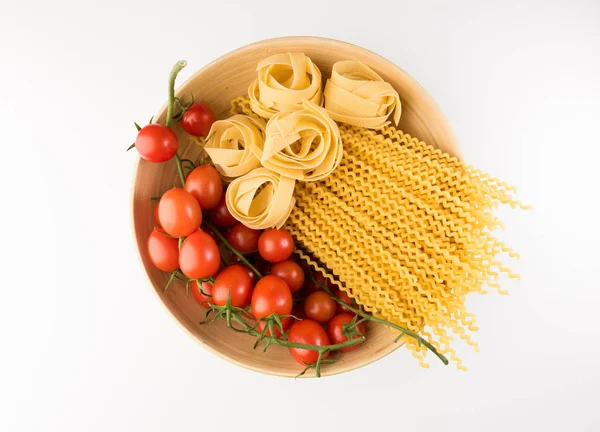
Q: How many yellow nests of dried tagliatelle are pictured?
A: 5